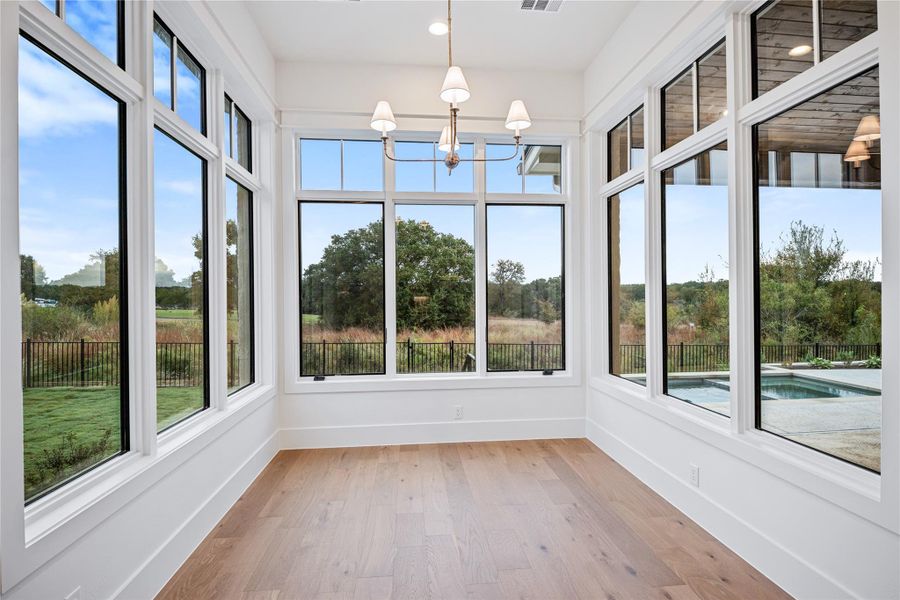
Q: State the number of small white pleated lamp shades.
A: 4